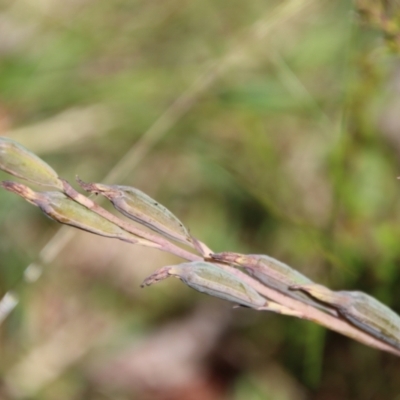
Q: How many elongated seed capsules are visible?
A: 6